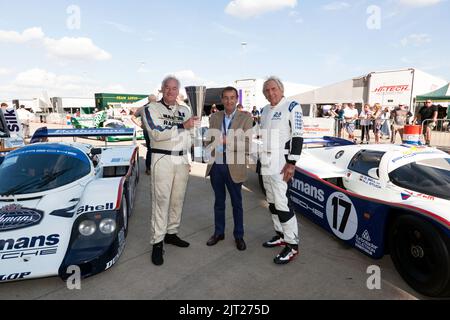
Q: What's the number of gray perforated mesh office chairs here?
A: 0